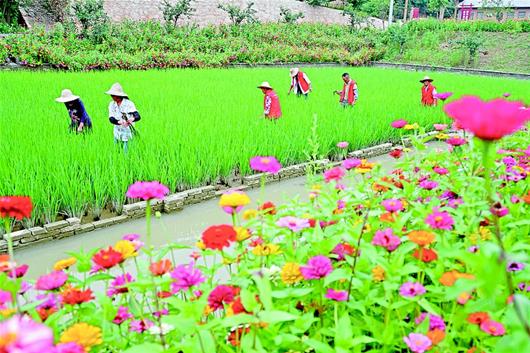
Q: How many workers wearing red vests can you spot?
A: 4